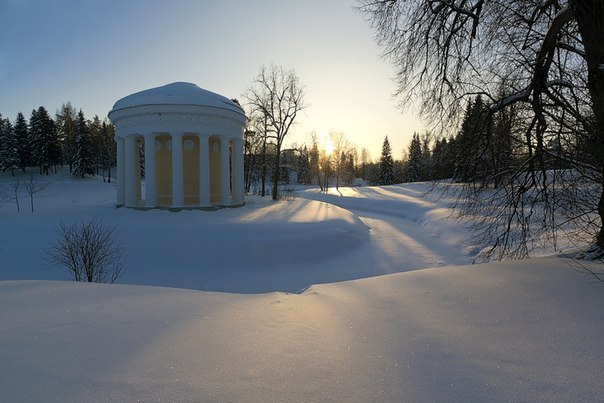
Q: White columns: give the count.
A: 7